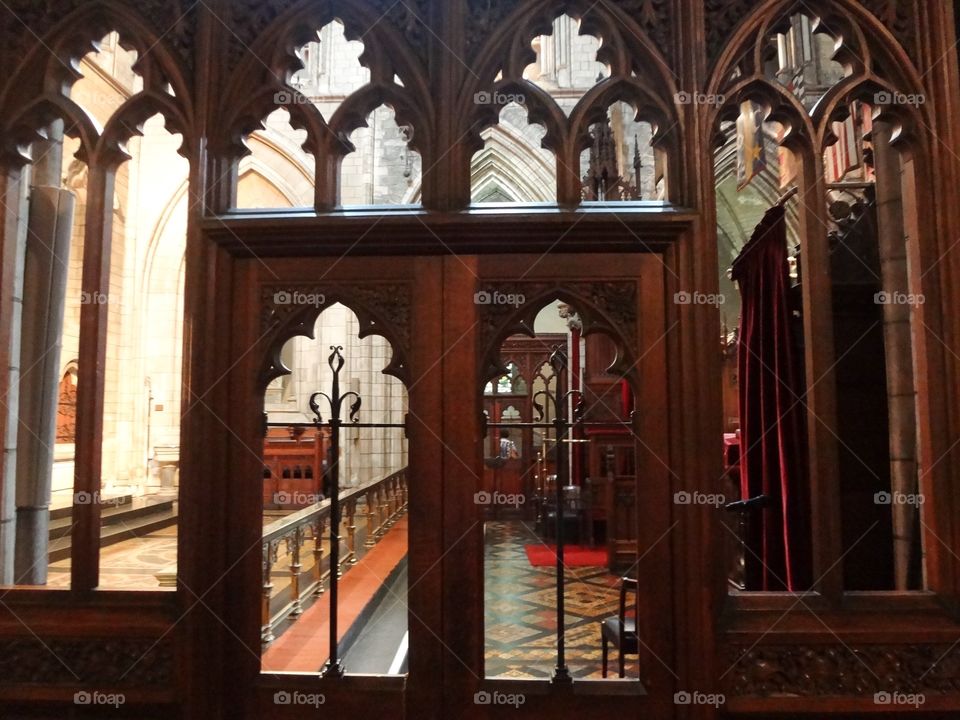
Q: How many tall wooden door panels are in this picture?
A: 2